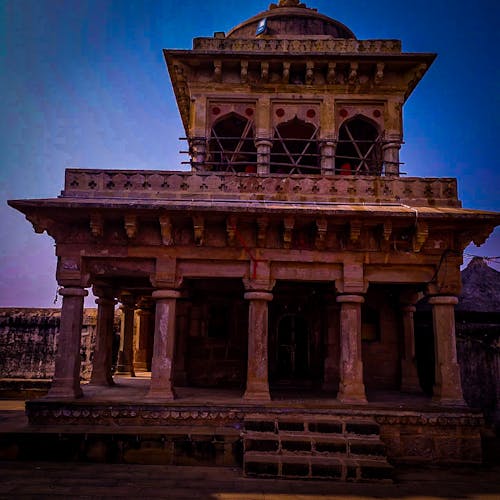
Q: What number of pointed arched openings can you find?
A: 3